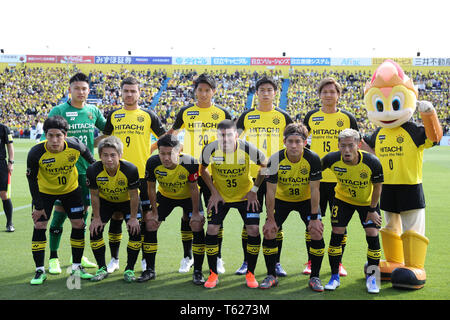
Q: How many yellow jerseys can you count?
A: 11